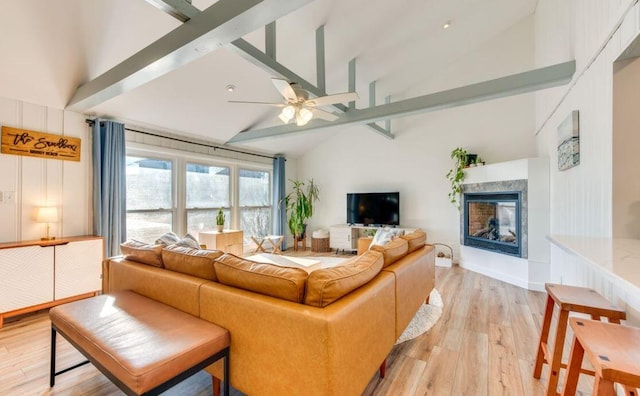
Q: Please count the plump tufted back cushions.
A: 6